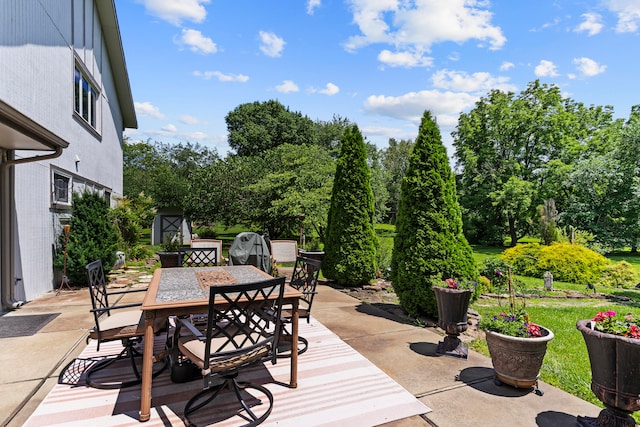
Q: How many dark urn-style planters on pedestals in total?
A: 2